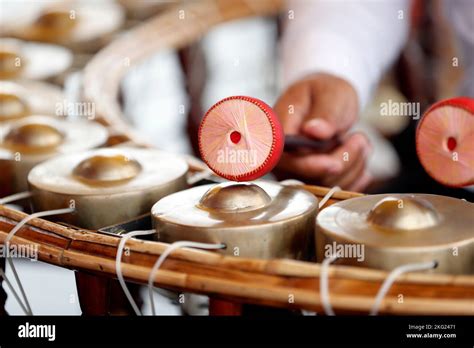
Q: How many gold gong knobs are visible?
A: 7